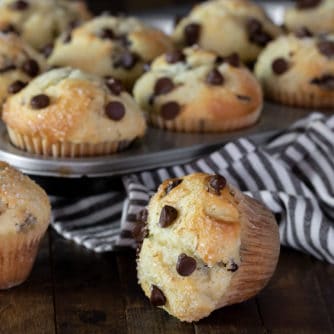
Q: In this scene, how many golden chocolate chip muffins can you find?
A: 10